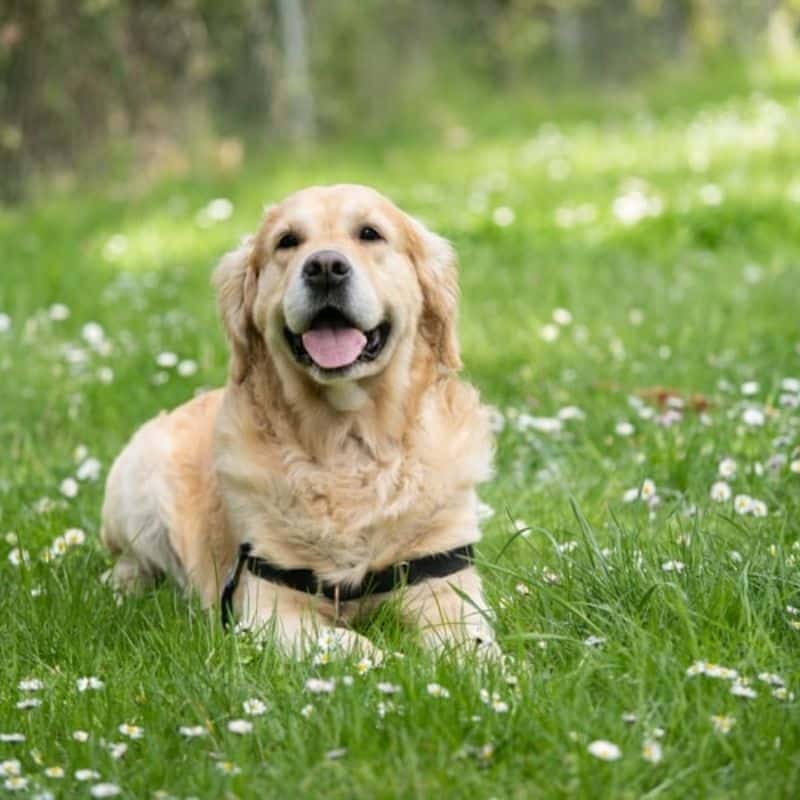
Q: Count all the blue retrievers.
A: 0